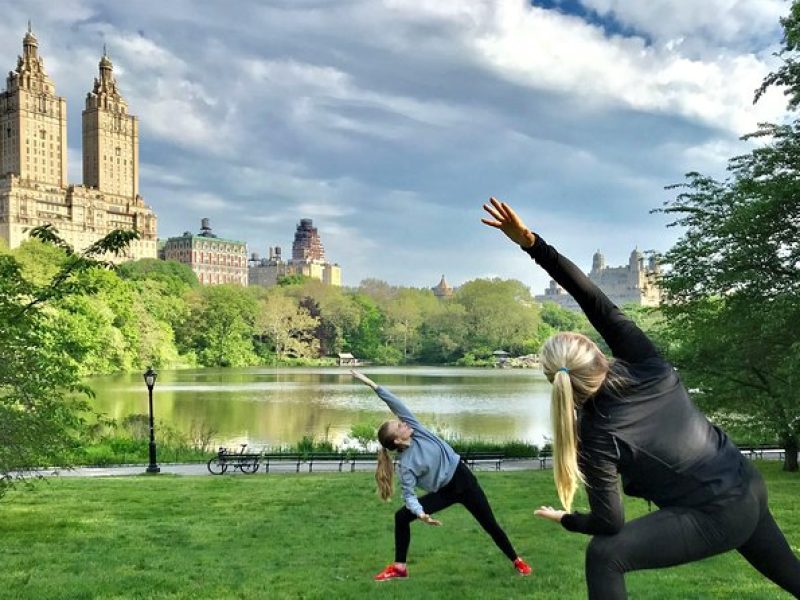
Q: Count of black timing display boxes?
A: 0